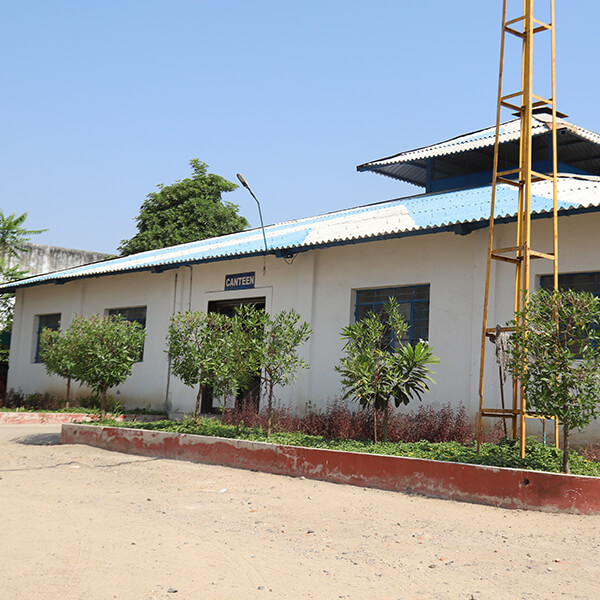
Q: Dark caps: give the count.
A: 0